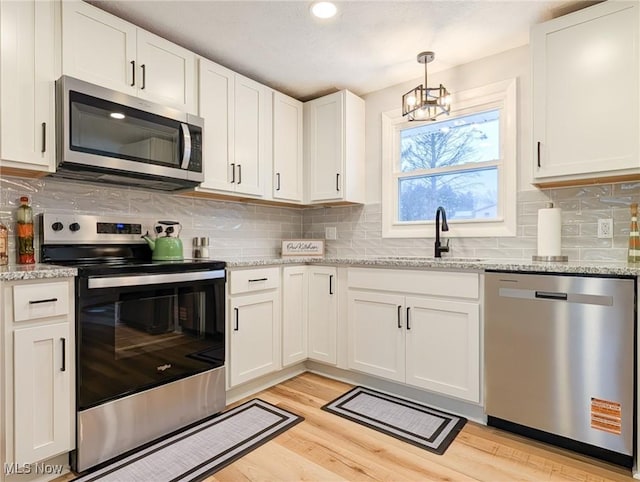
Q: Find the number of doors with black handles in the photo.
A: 13